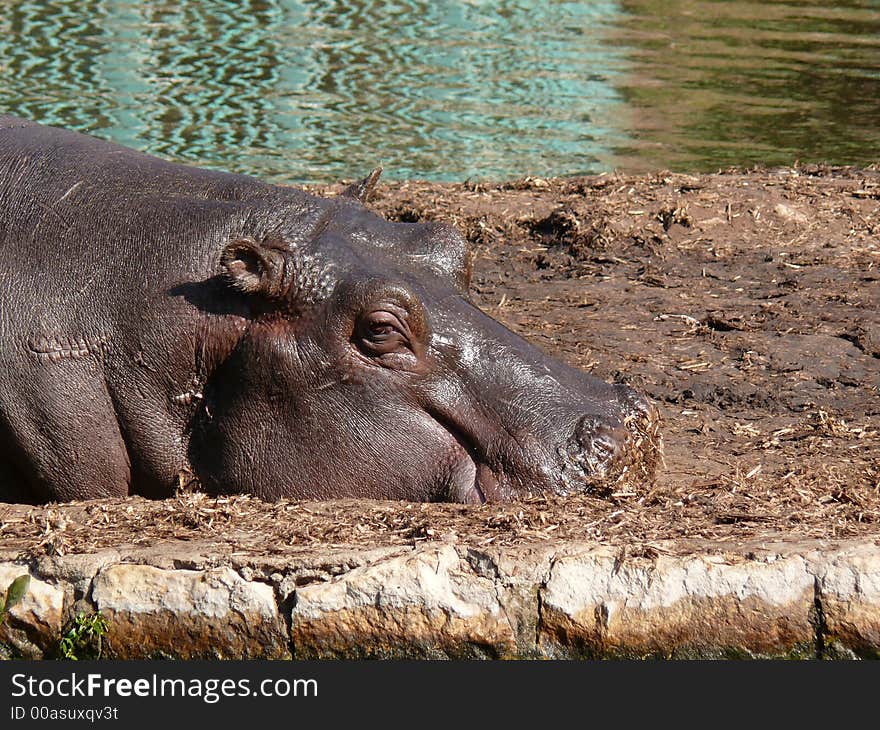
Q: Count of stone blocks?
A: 5